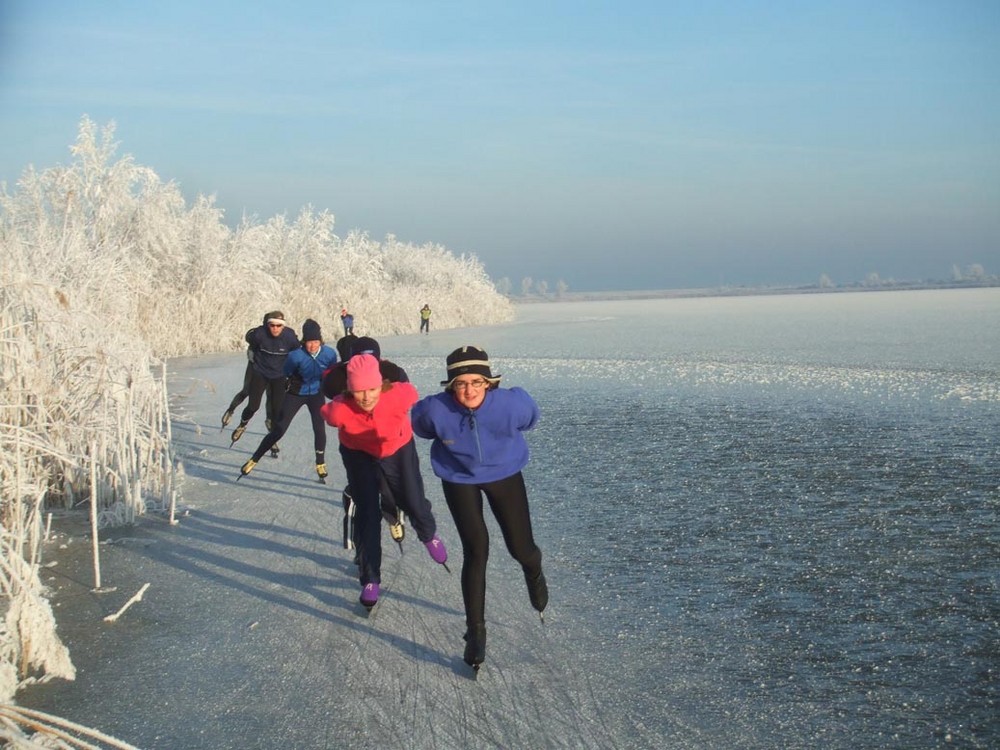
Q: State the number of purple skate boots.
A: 2